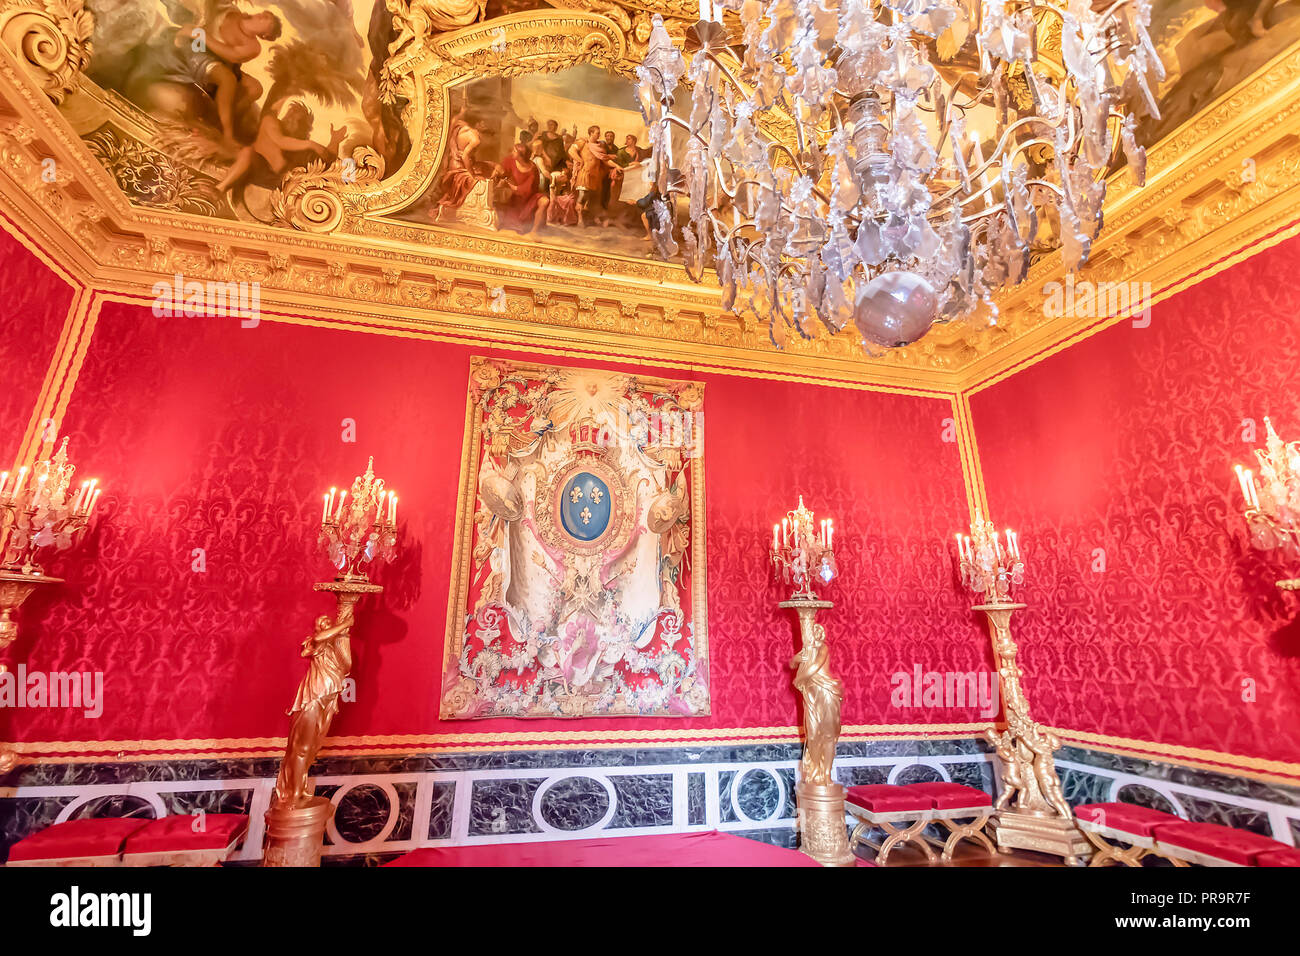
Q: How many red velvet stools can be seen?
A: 7